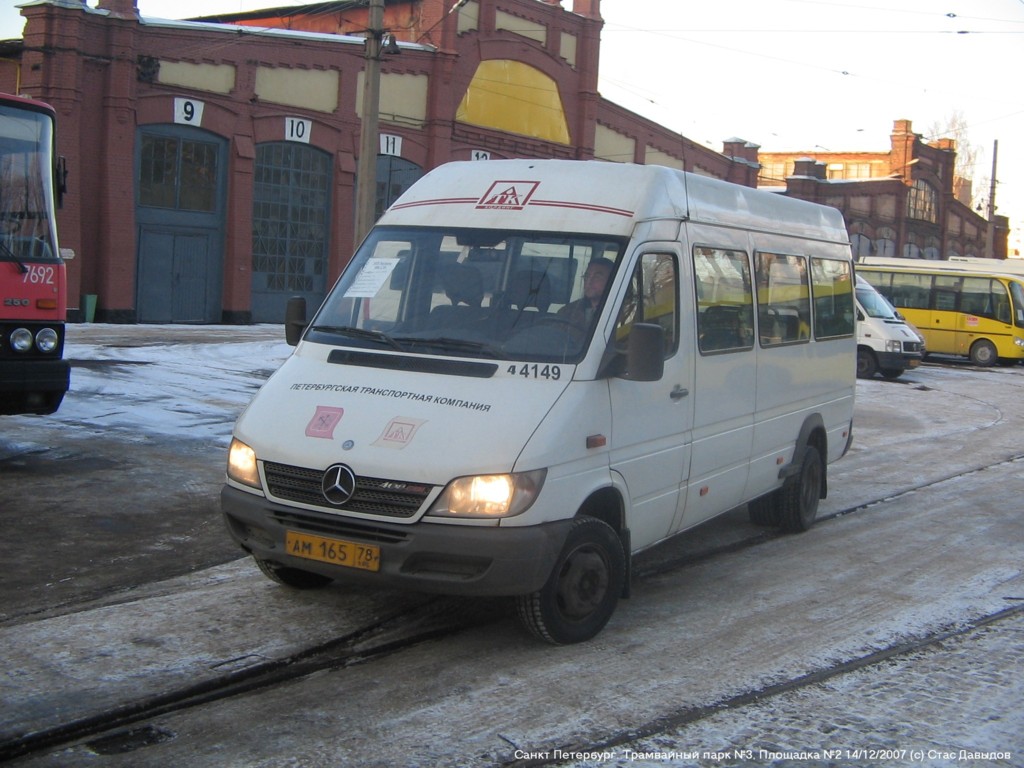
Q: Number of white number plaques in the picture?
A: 4